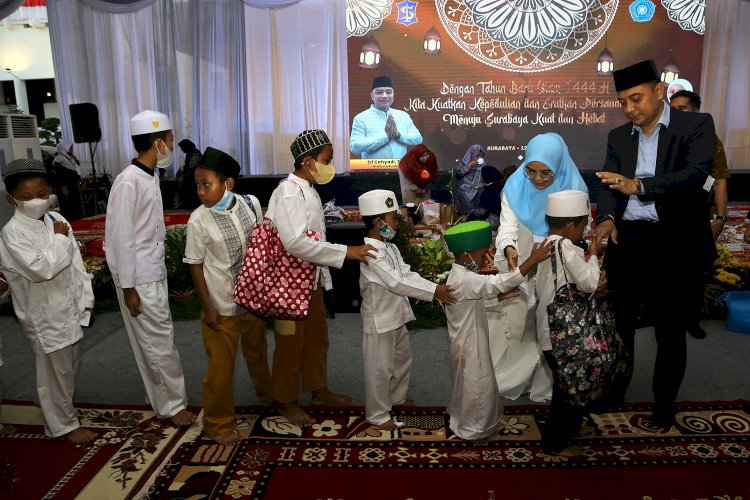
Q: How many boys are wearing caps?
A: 7